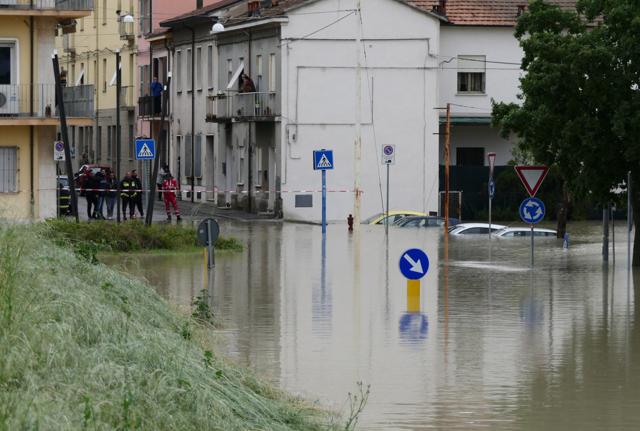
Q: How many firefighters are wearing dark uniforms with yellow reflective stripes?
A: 2